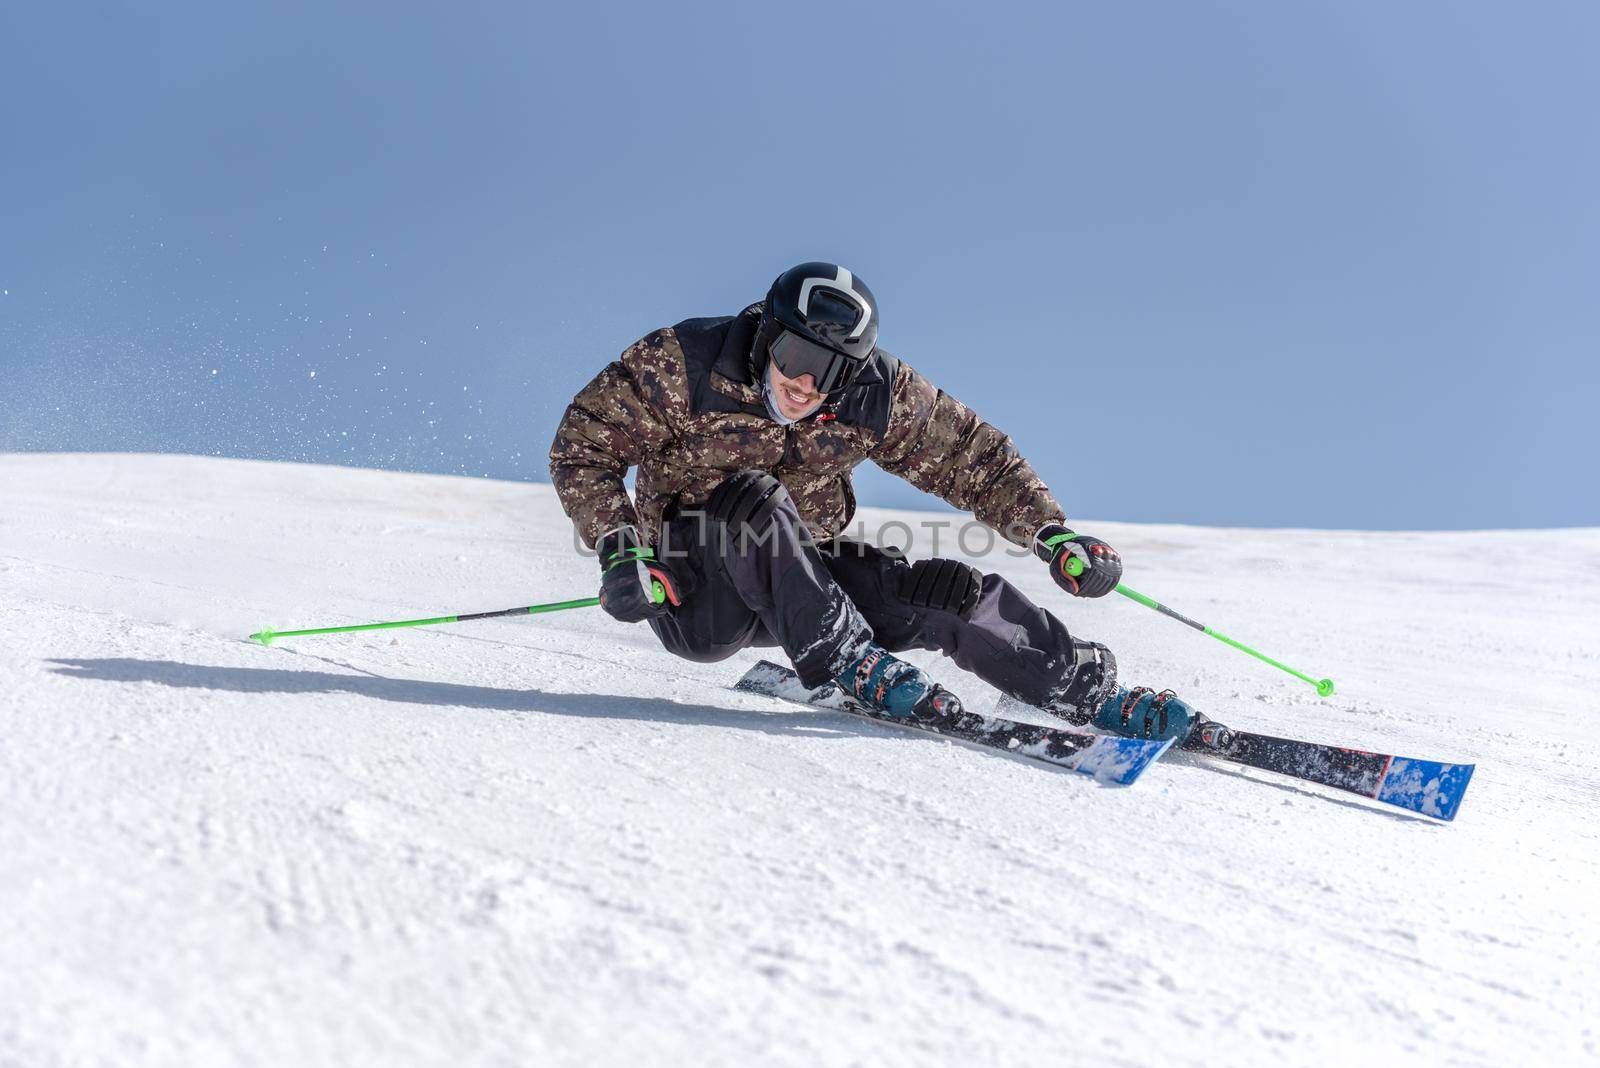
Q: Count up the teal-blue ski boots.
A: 2